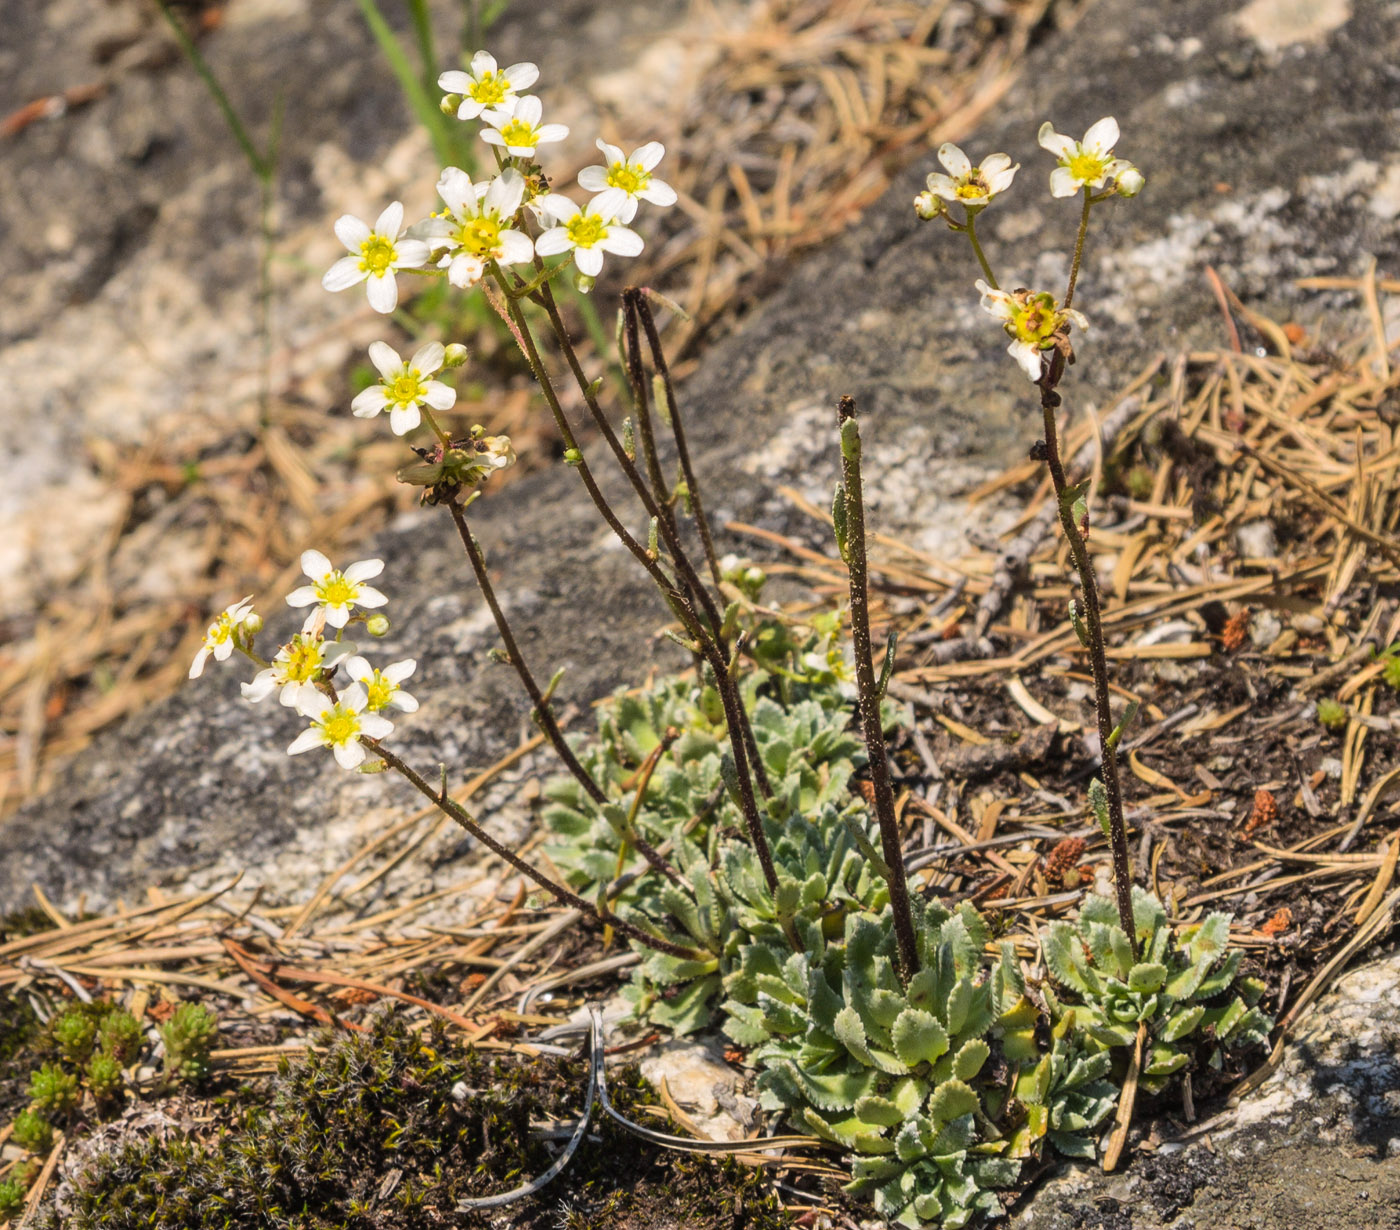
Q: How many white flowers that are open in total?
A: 15